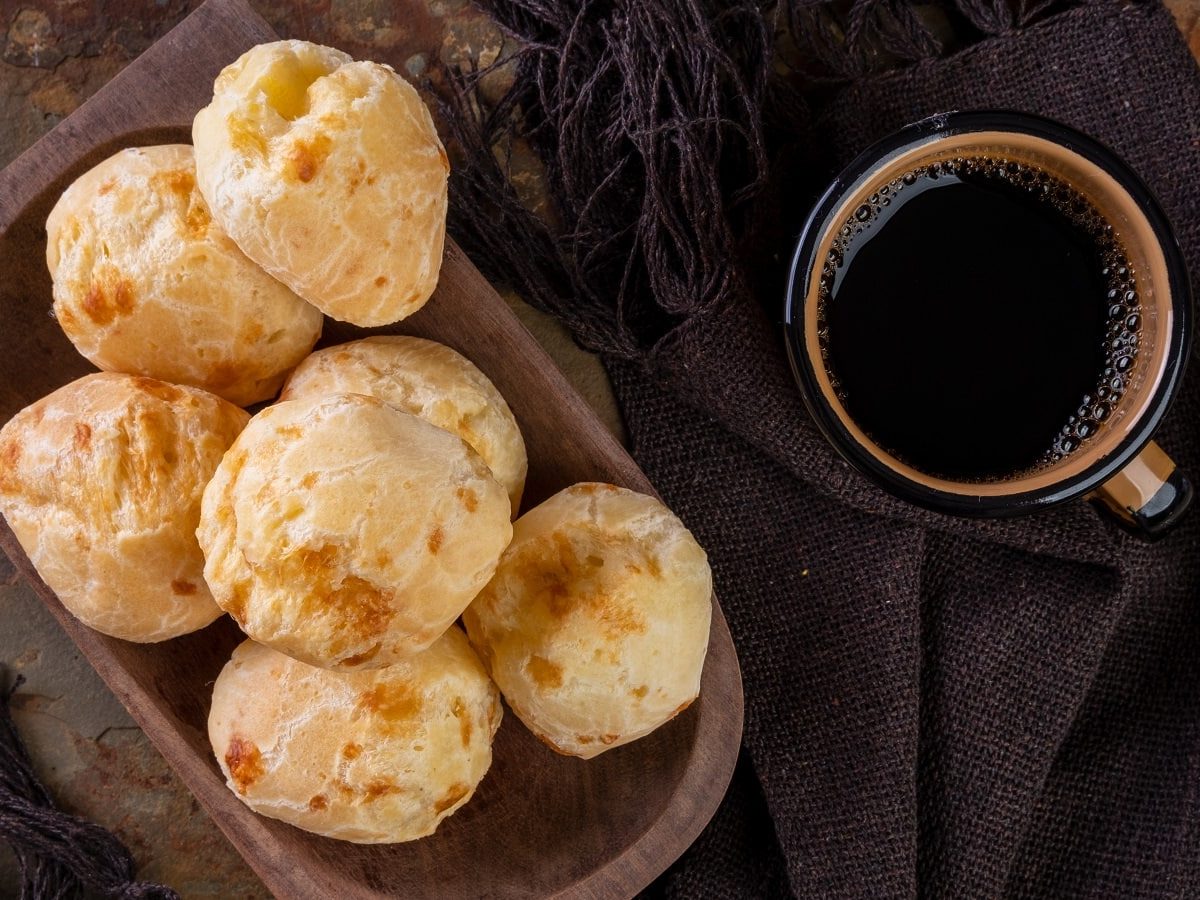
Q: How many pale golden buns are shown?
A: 7